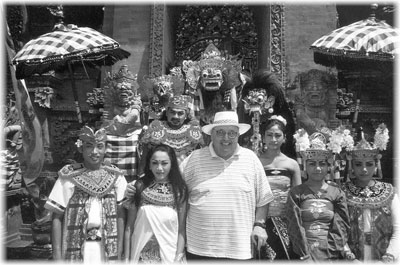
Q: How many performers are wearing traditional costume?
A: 6